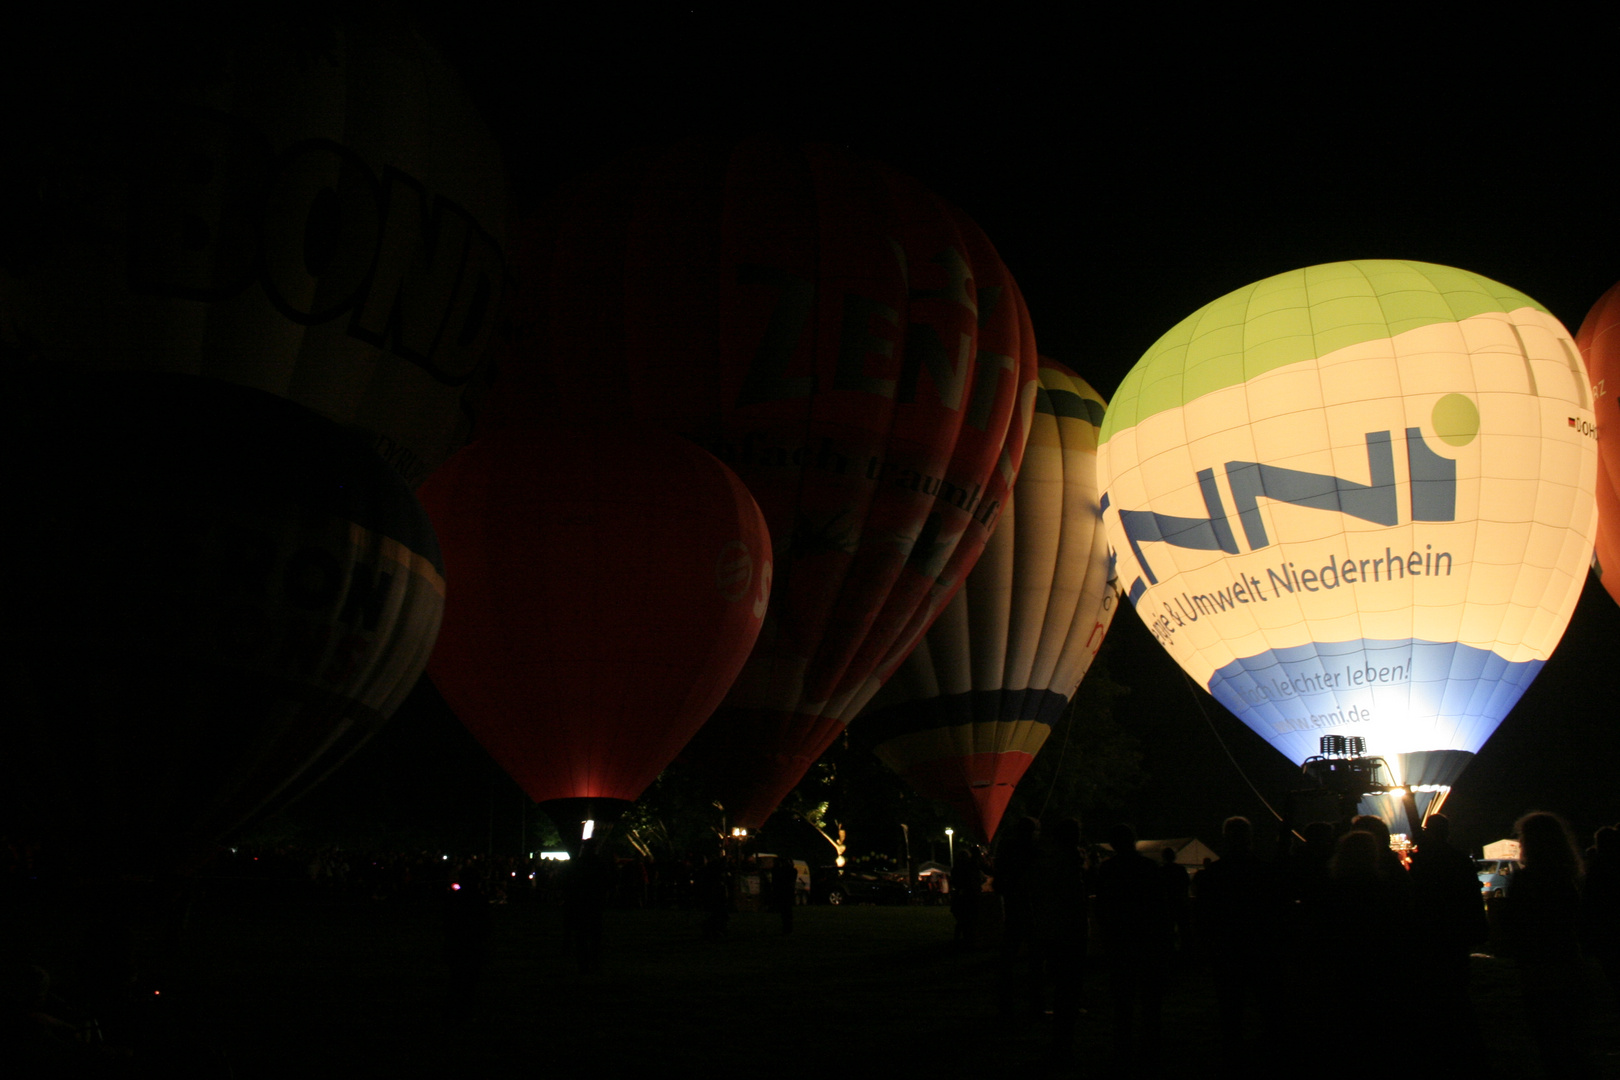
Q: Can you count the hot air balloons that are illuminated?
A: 1